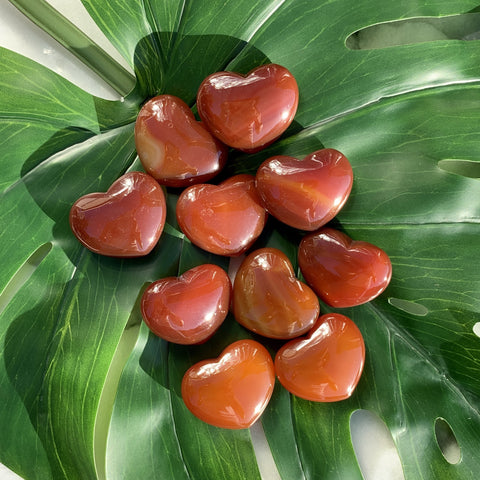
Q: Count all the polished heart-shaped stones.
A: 10